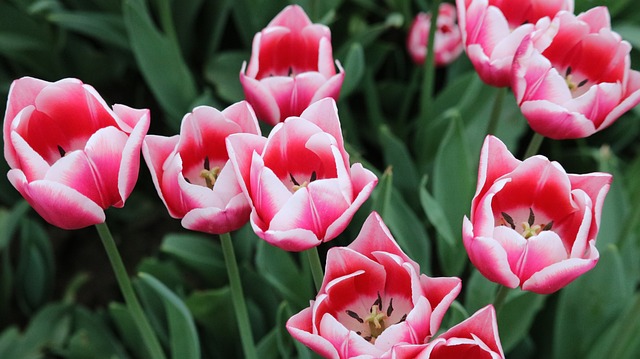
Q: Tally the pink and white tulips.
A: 10